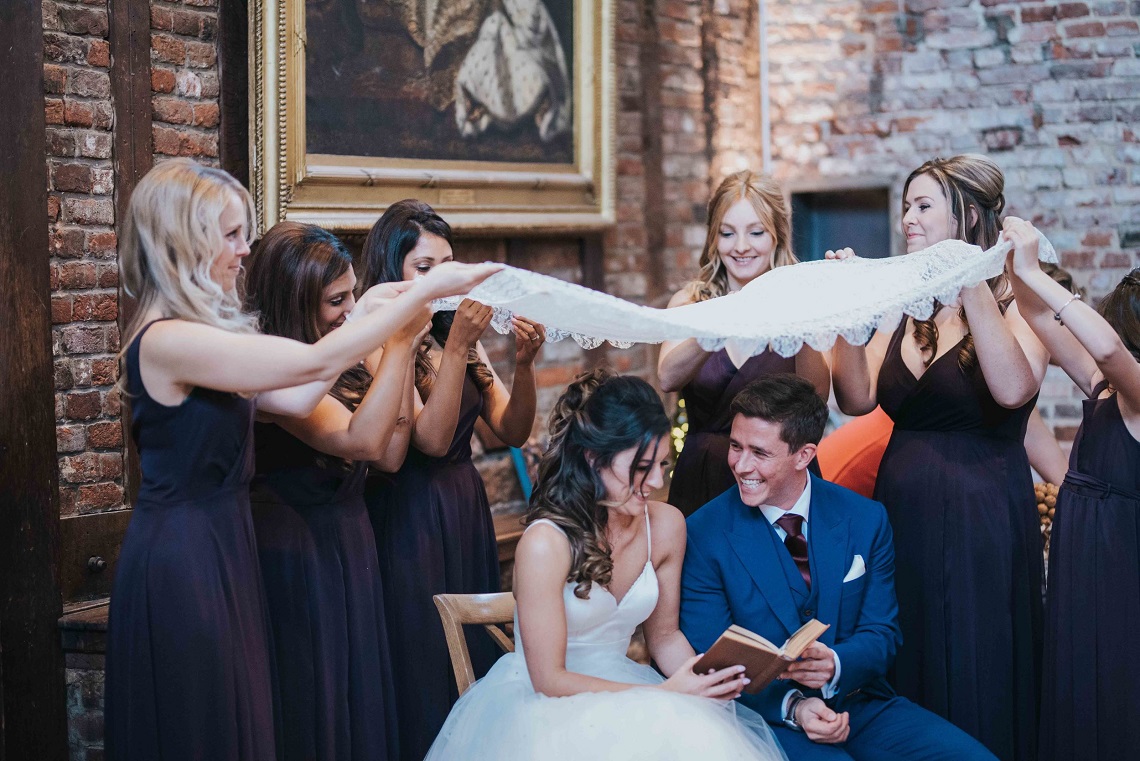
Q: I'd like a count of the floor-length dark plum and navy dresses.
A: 6